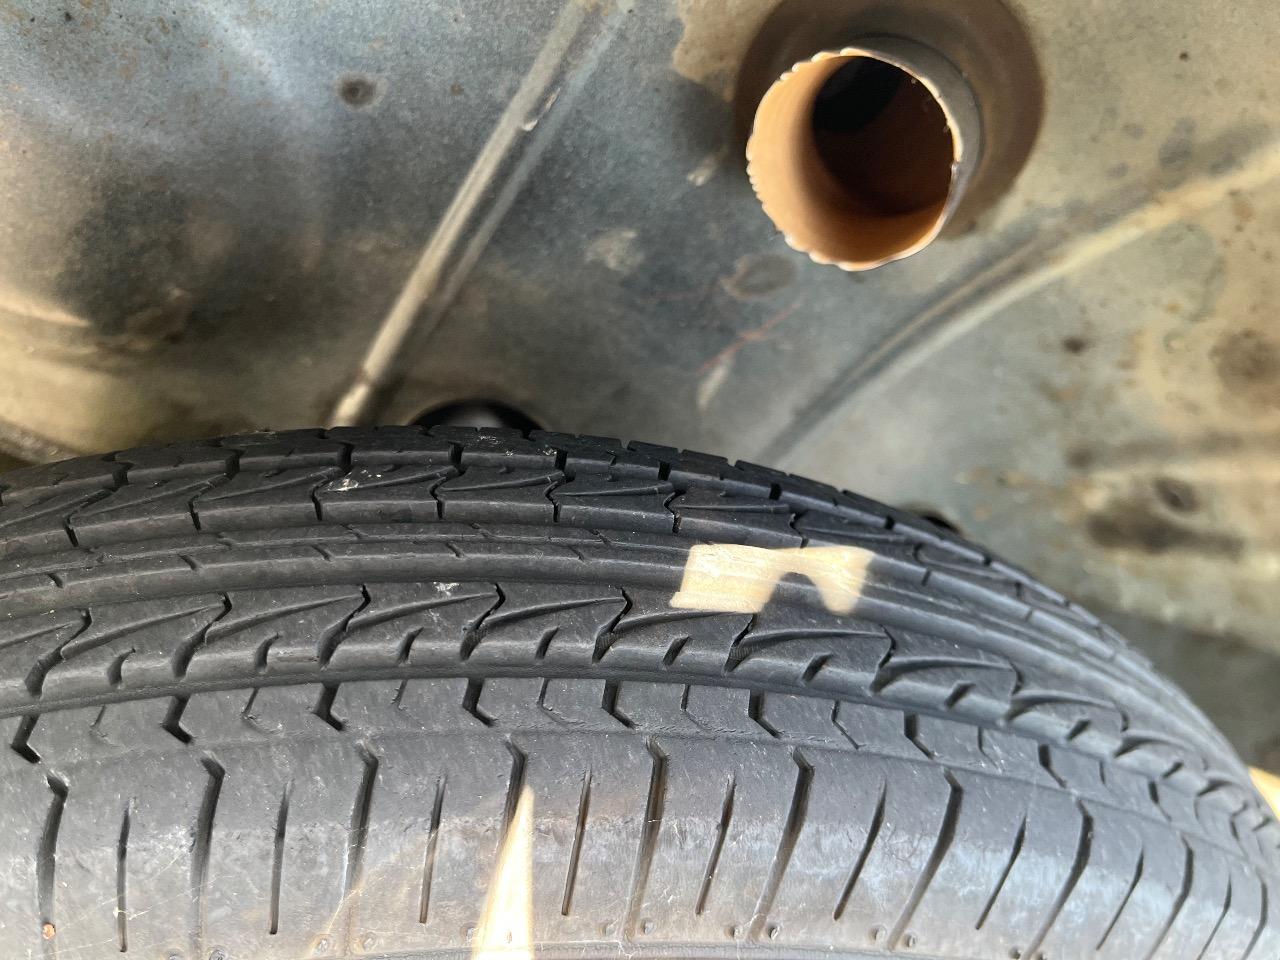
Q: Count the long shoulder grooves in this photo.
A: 10